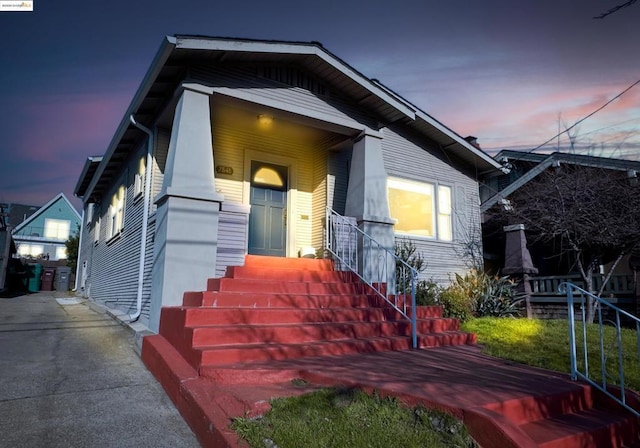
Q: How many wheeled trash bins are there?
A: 3